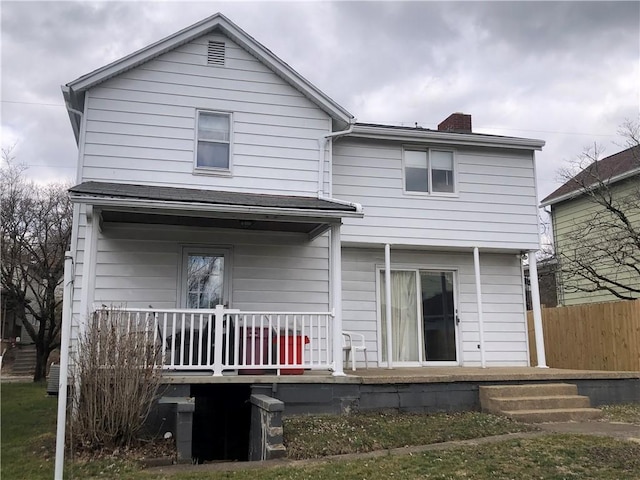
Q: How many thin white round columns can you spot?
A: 2